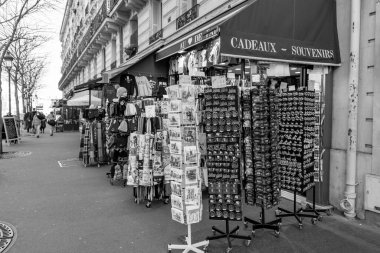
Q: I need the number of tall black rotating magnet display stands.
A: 3